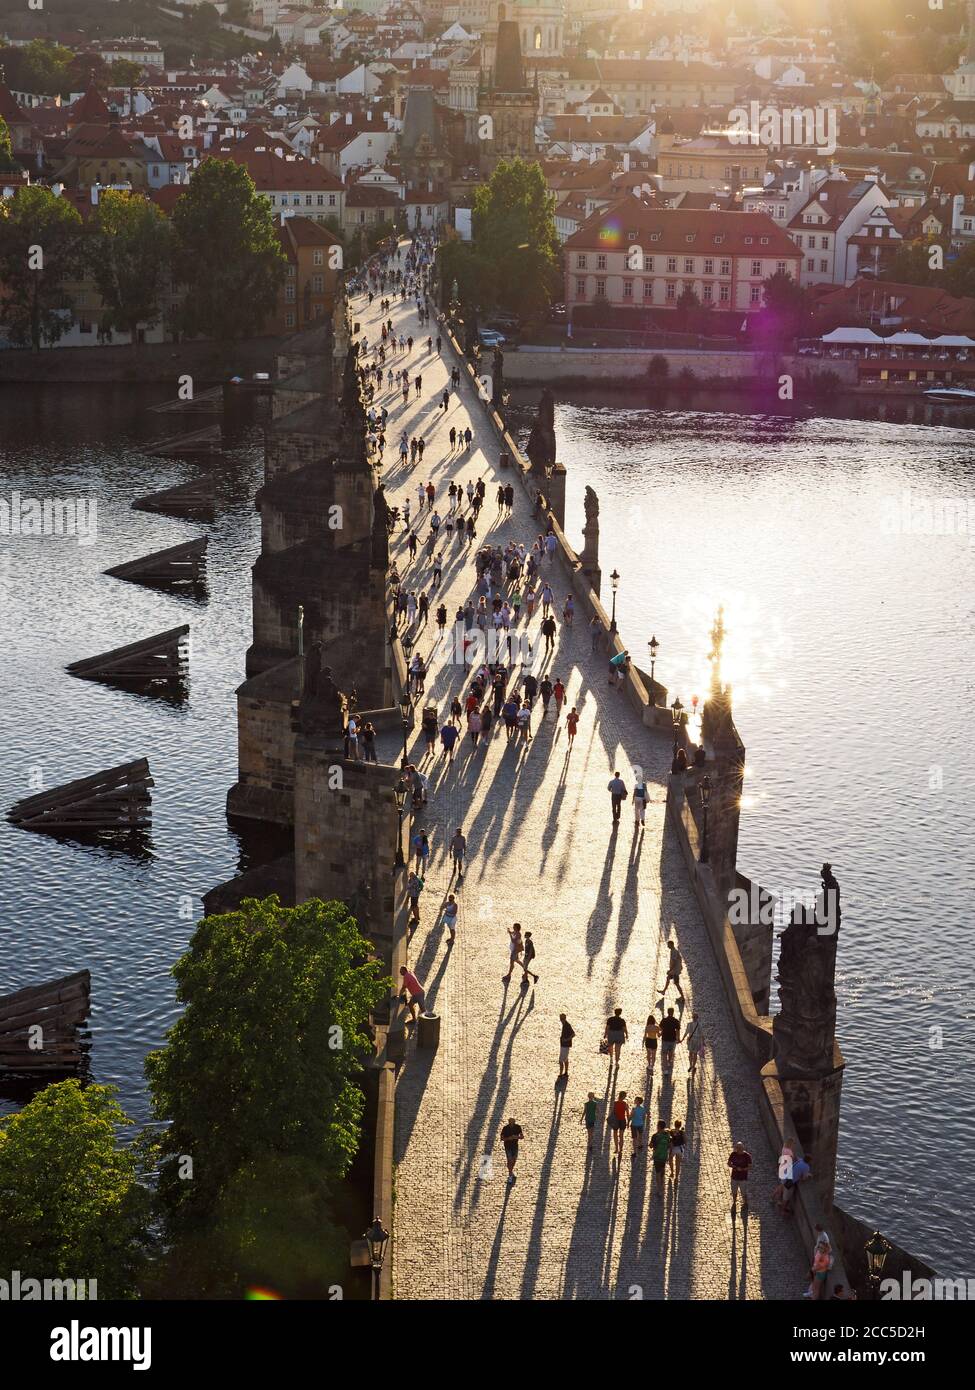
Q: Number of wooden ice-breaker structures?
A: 7